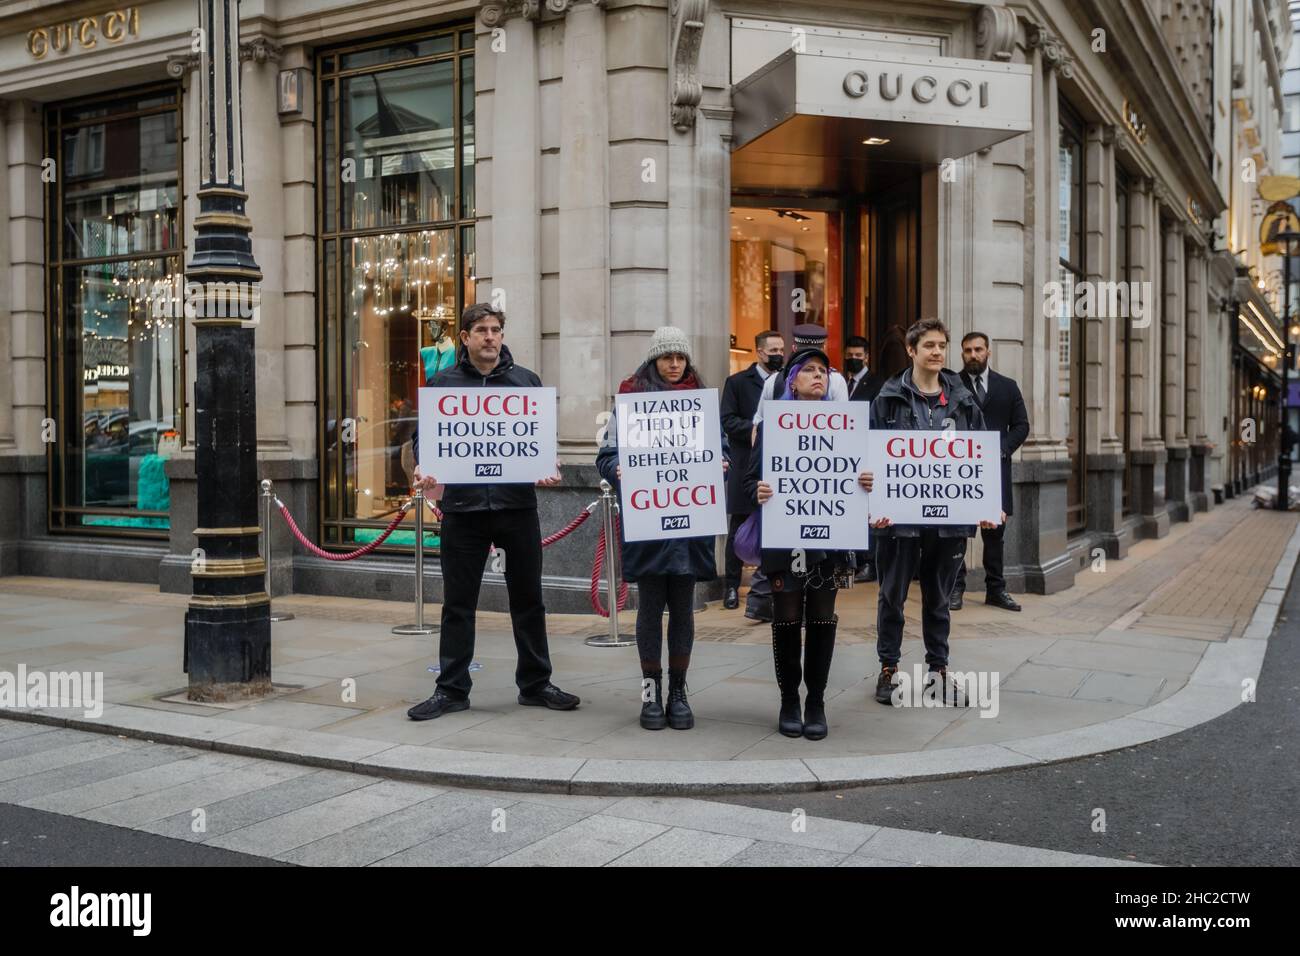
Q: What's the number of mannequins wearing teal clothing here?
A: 1